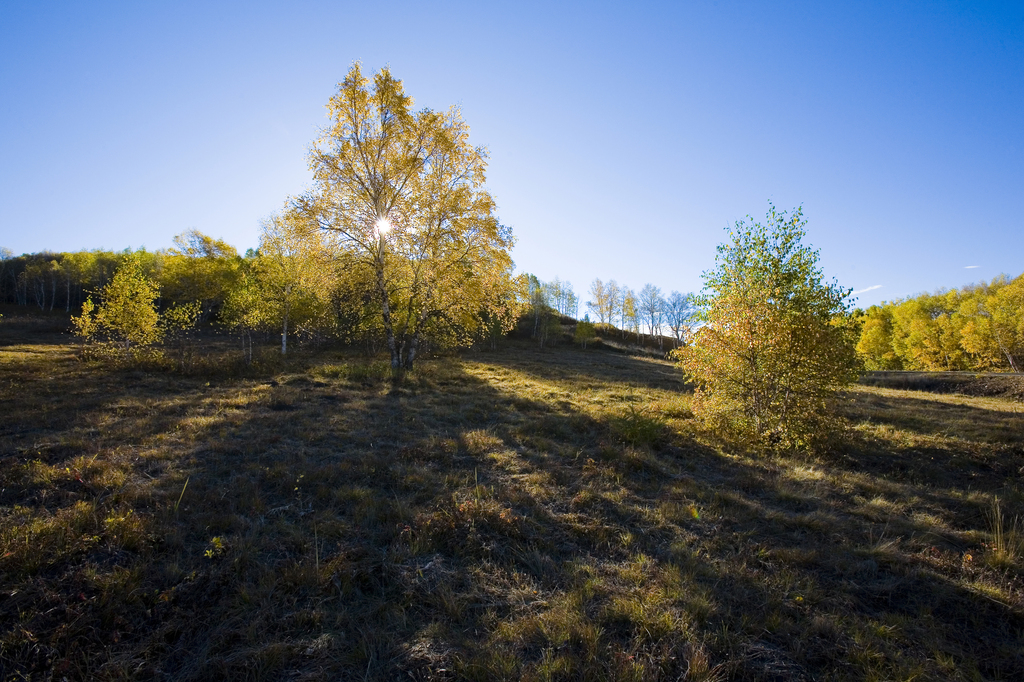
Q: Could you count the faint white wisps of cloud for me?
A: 2